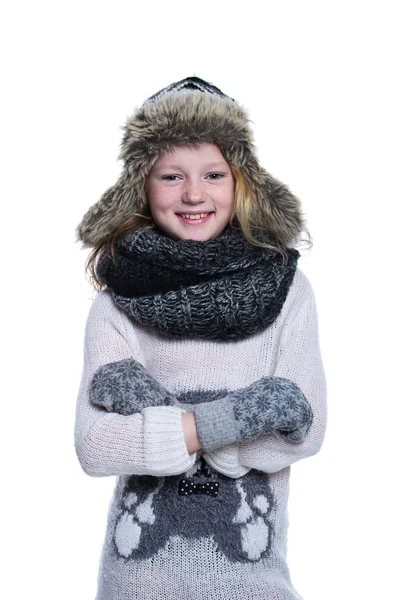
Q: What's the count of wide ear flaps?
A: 2